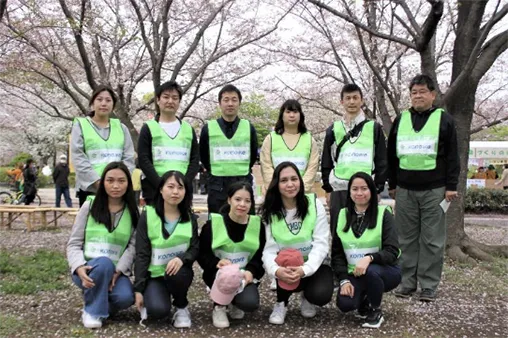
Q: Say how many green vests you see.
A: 11